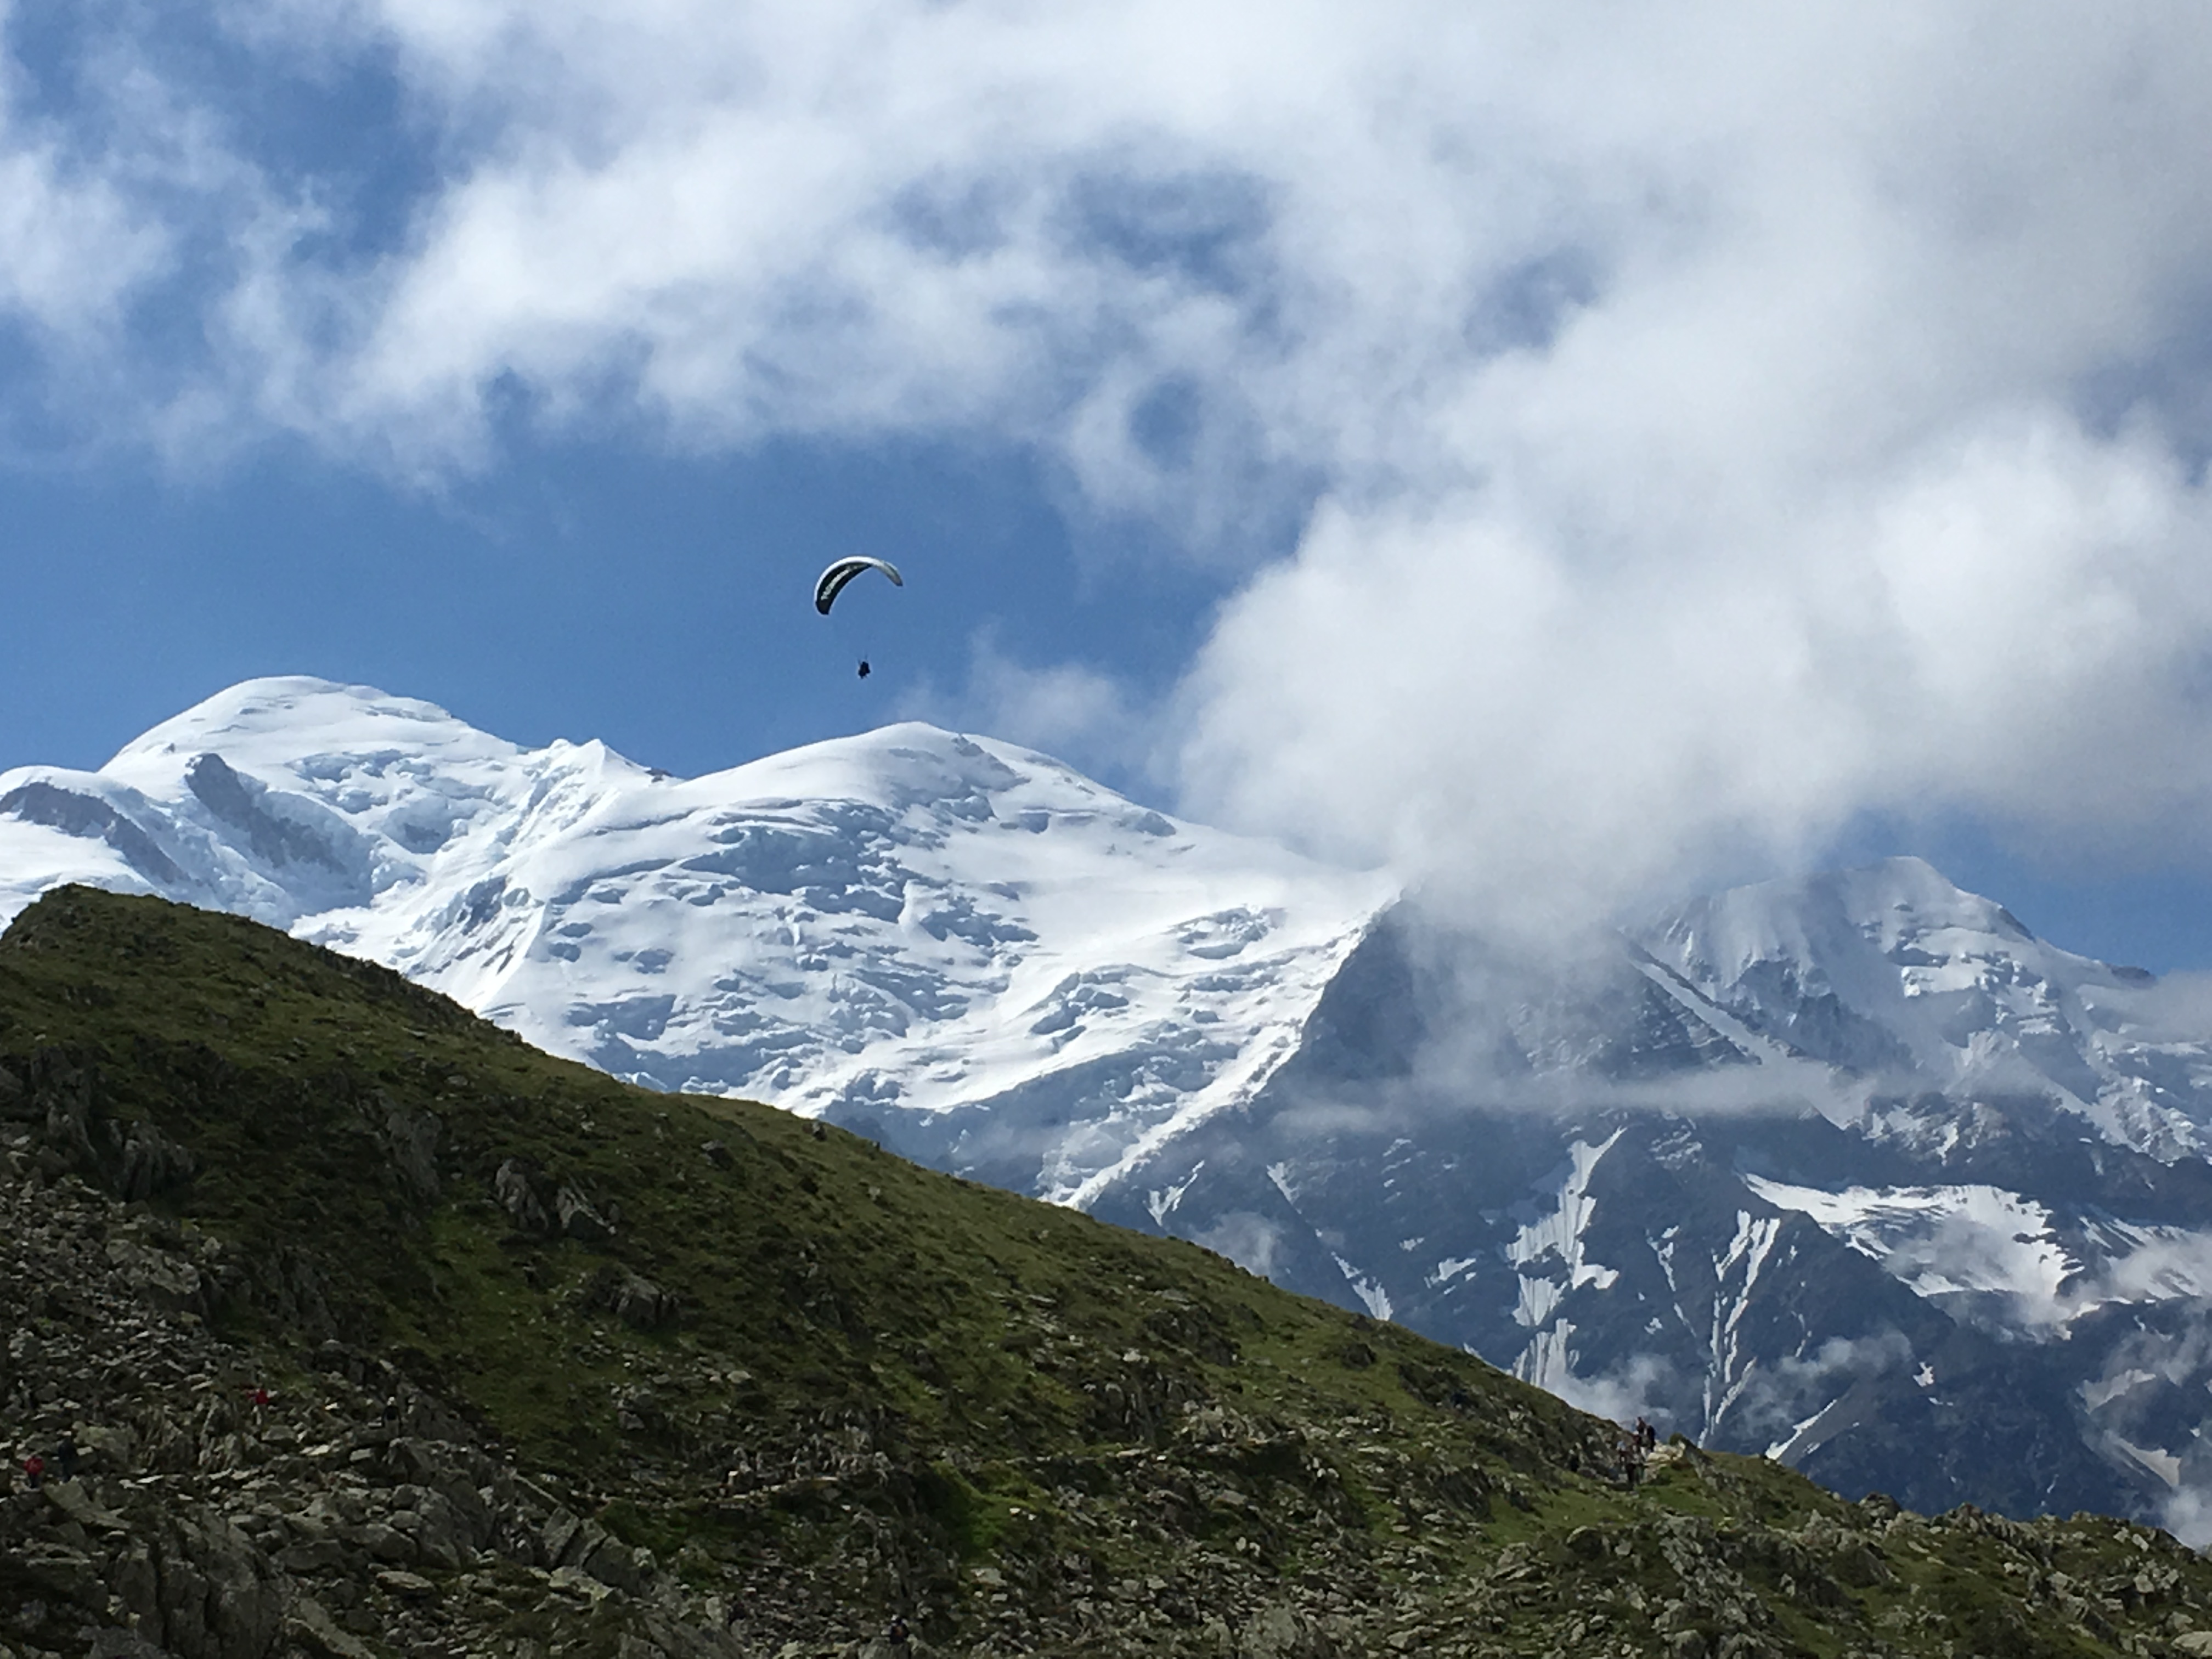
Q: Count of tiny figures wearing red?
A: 2